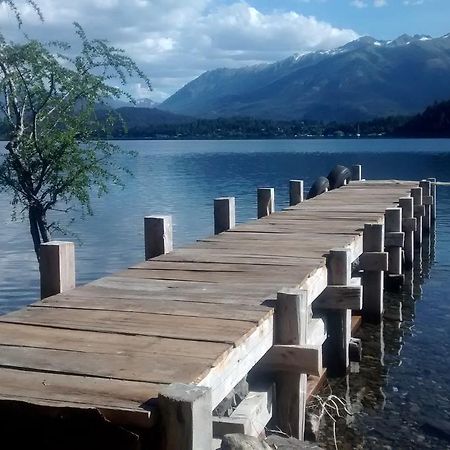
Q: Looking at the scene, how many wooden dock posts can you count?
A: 15